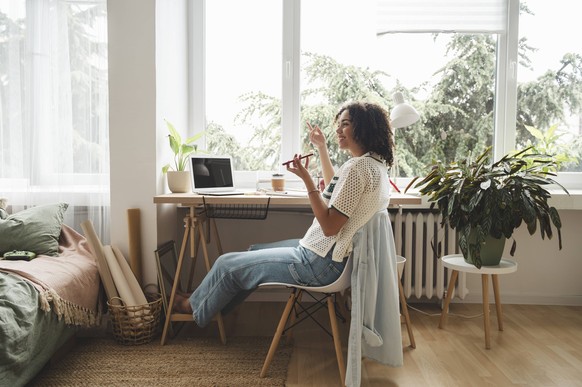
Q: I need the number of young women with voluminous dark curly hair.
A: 1